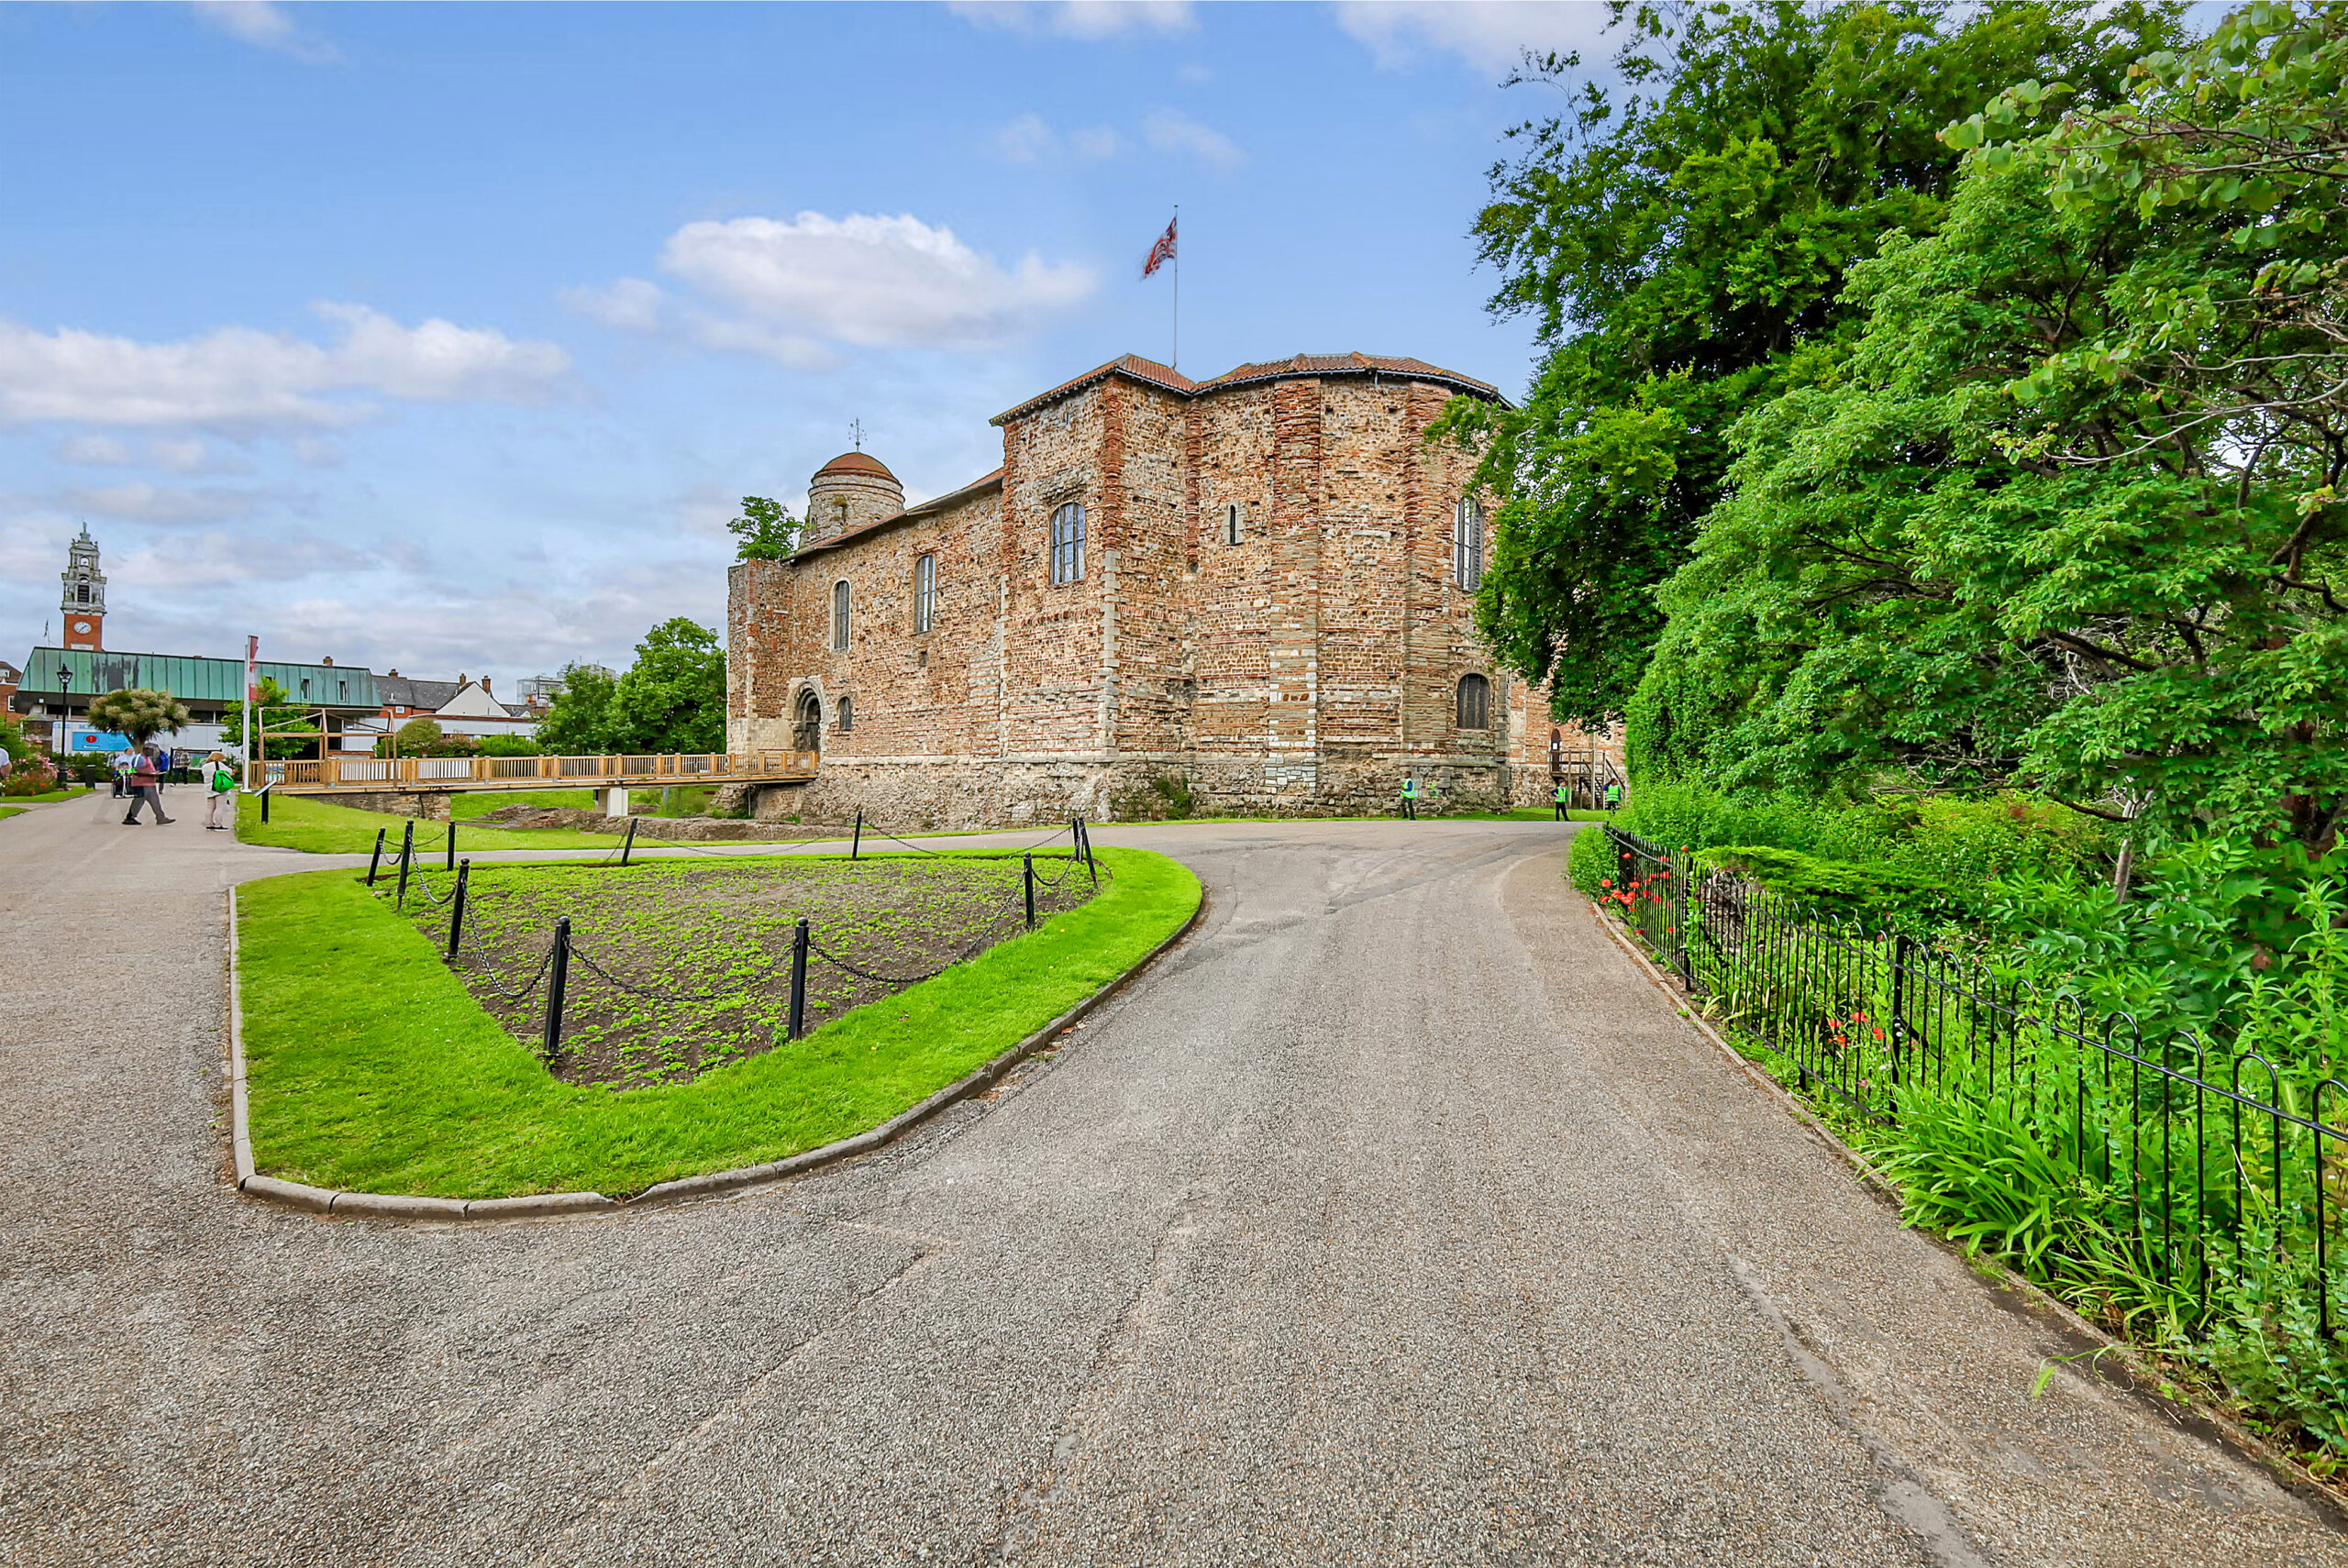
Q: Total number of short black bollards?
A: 11